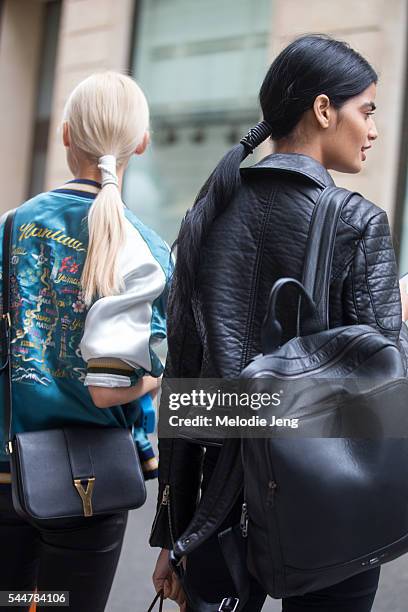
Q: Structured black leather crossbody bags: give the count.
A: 1